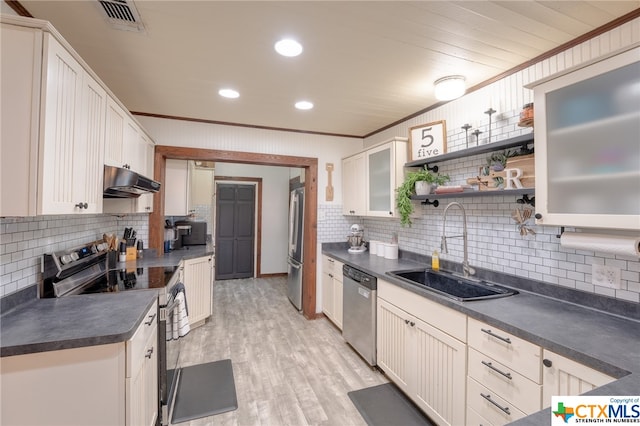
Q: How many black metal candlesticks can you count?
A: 3